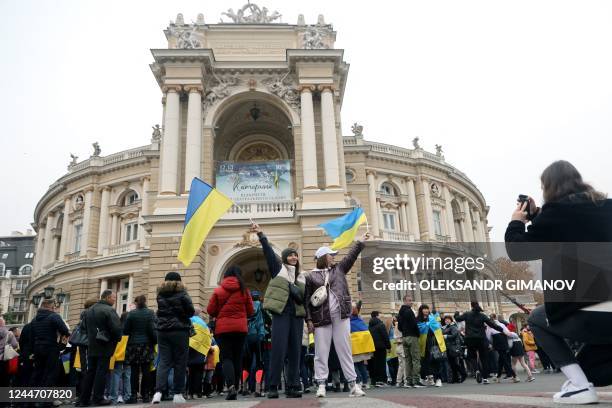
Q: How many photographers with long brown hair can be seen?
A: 1